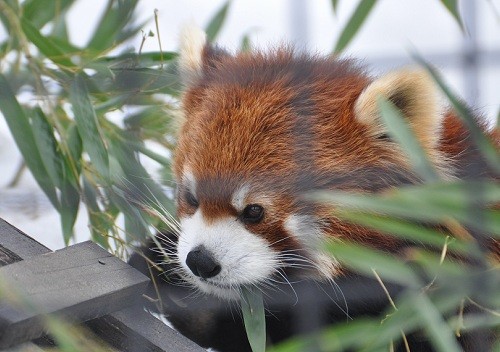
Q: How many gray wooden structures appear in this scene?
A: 1